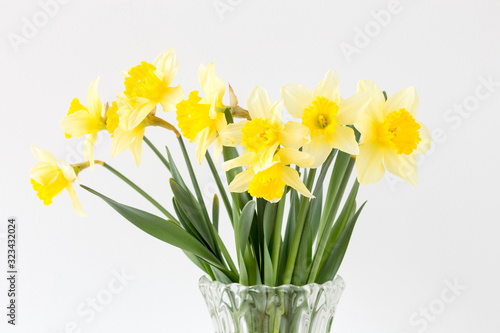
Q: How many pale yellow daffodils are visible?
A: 9